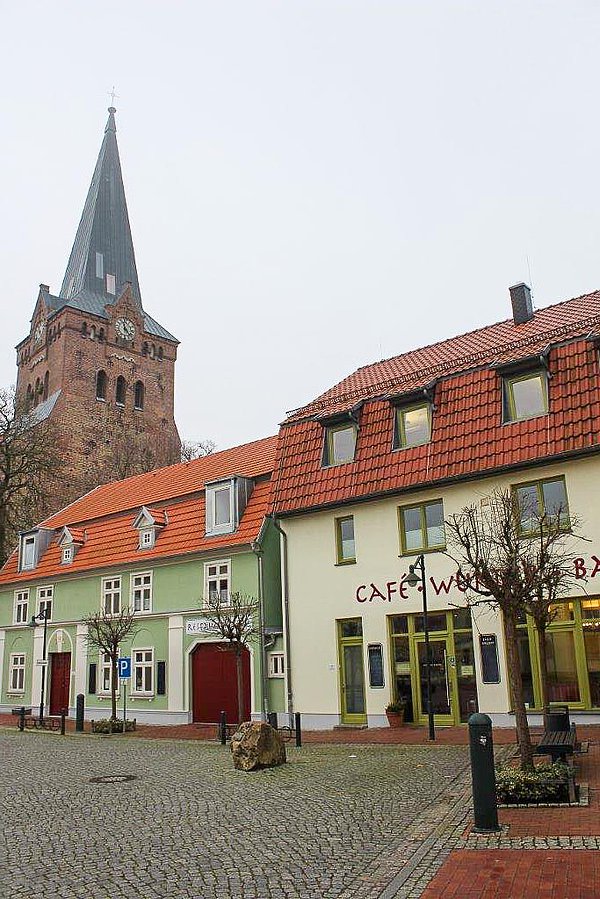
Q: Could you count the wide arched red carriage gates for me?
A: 1